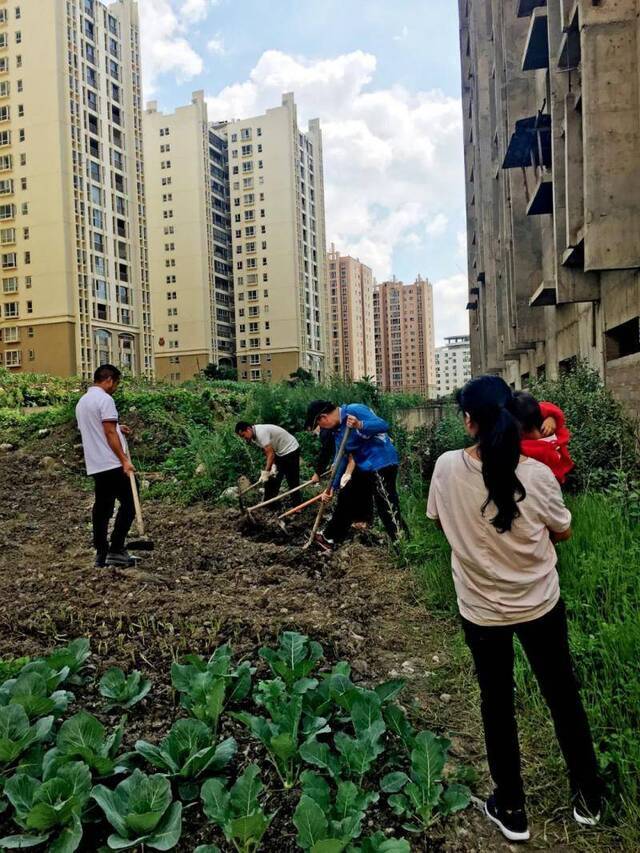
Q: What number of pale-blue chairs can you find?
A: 0